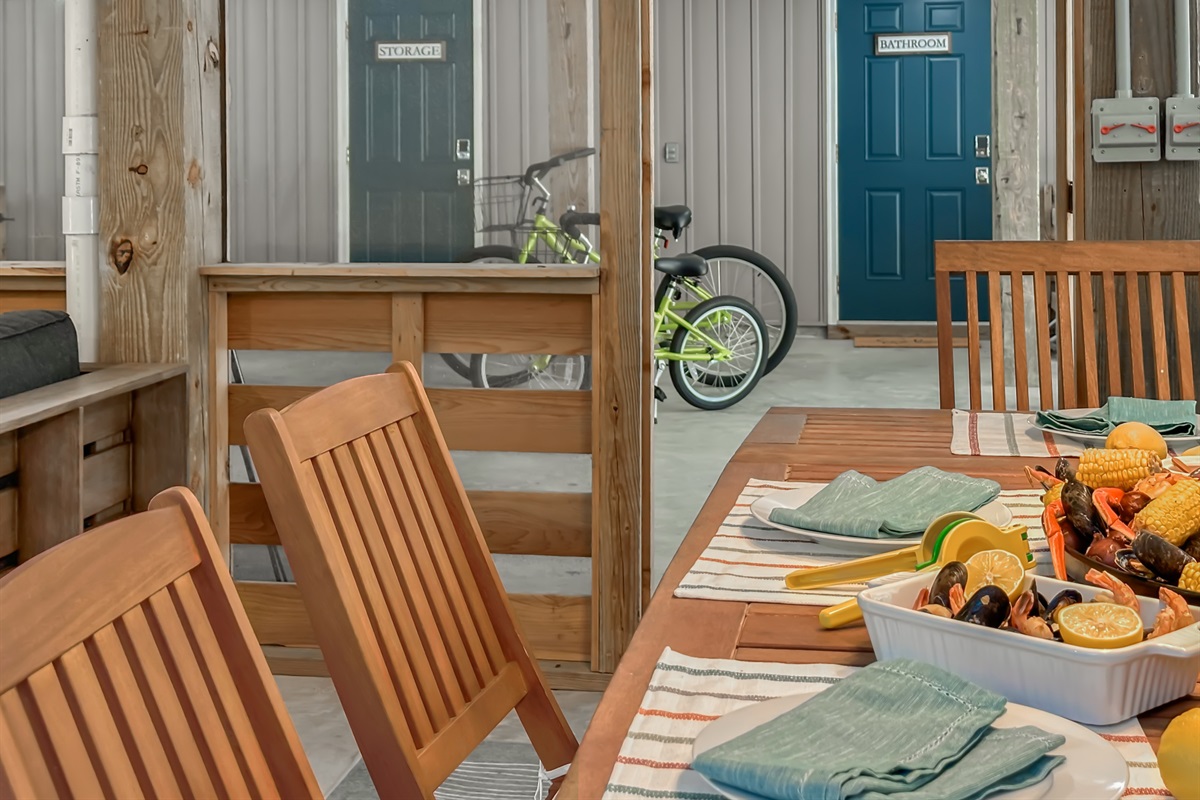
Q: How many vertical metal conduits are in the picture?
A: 2